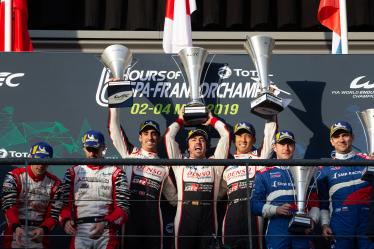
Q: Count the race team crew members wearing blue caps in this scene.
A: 7